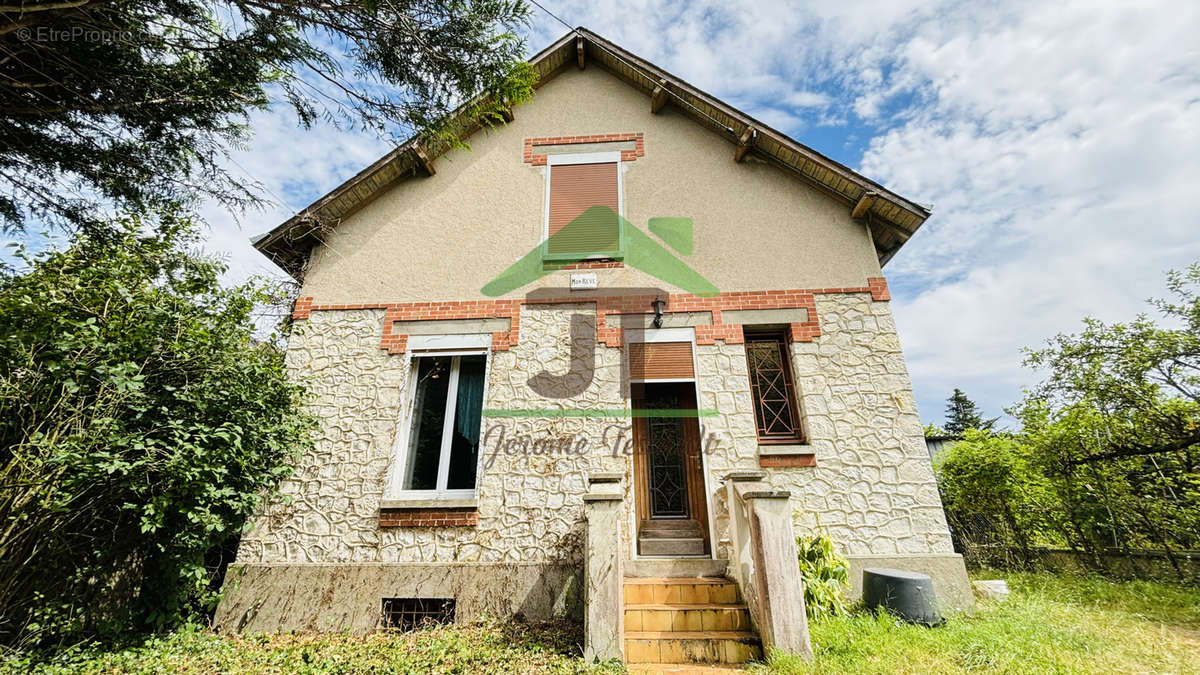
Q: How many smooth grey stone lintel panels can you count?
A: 4